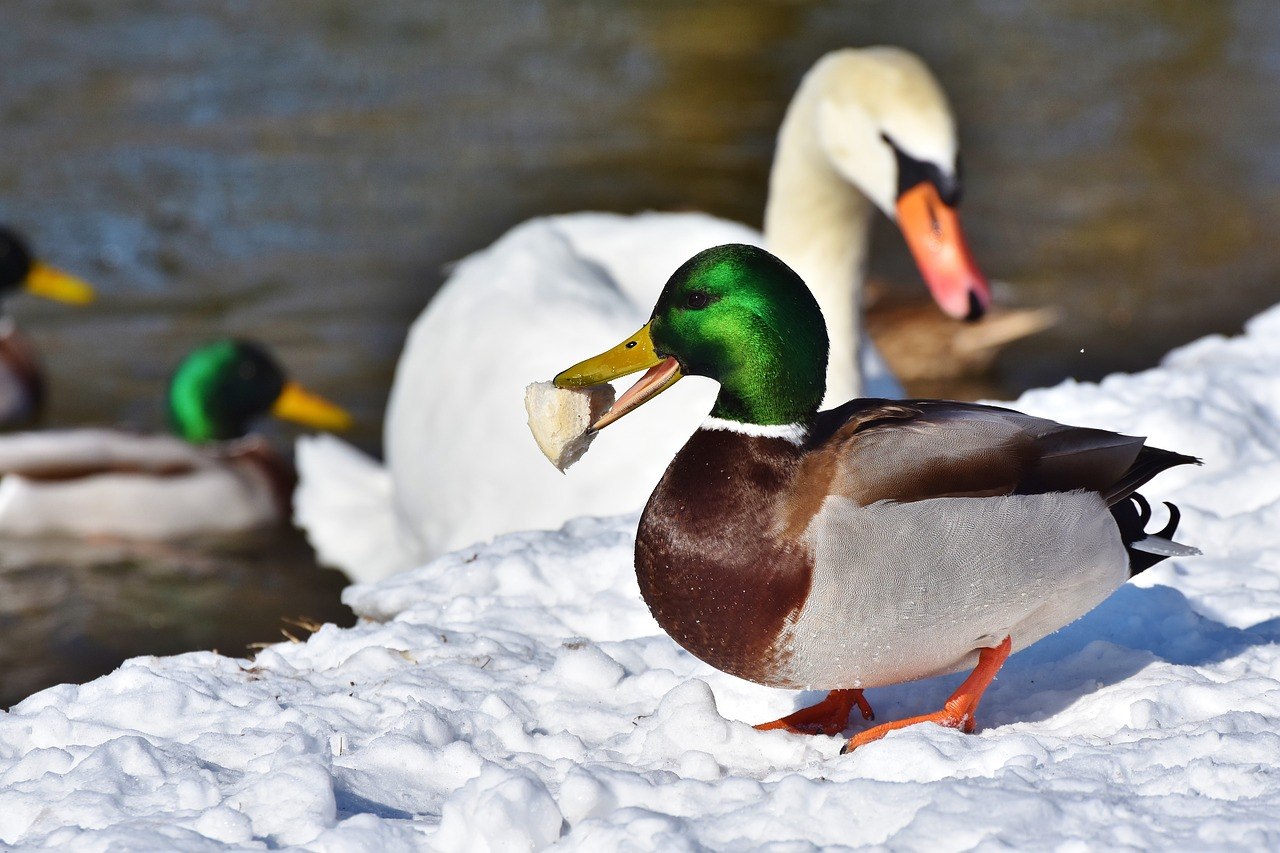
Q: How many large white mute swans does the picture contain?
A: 1